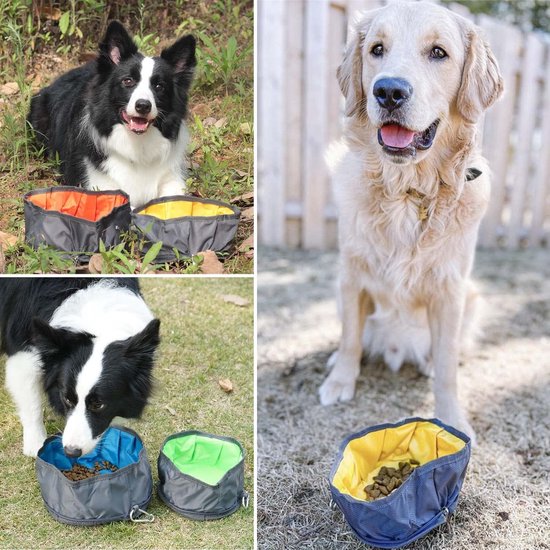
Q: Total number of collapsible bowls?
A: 5